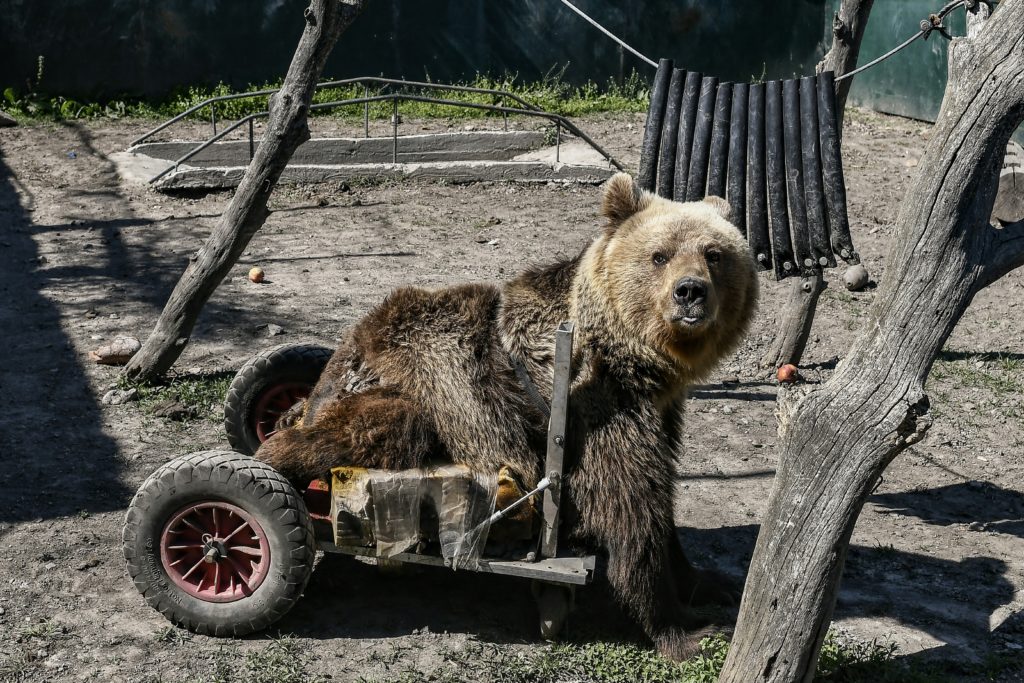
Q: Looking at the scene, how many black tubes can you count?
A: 11